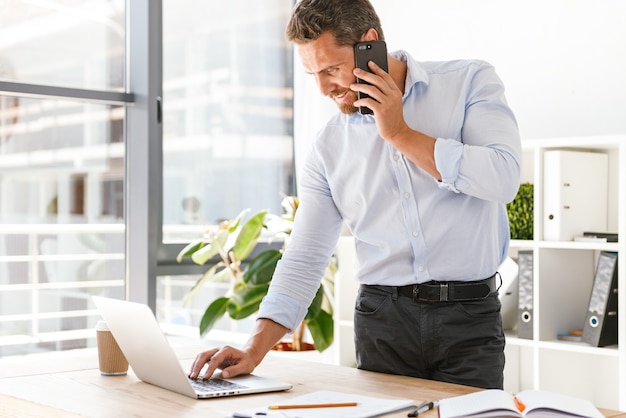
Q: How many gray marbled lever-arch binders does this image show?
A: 2